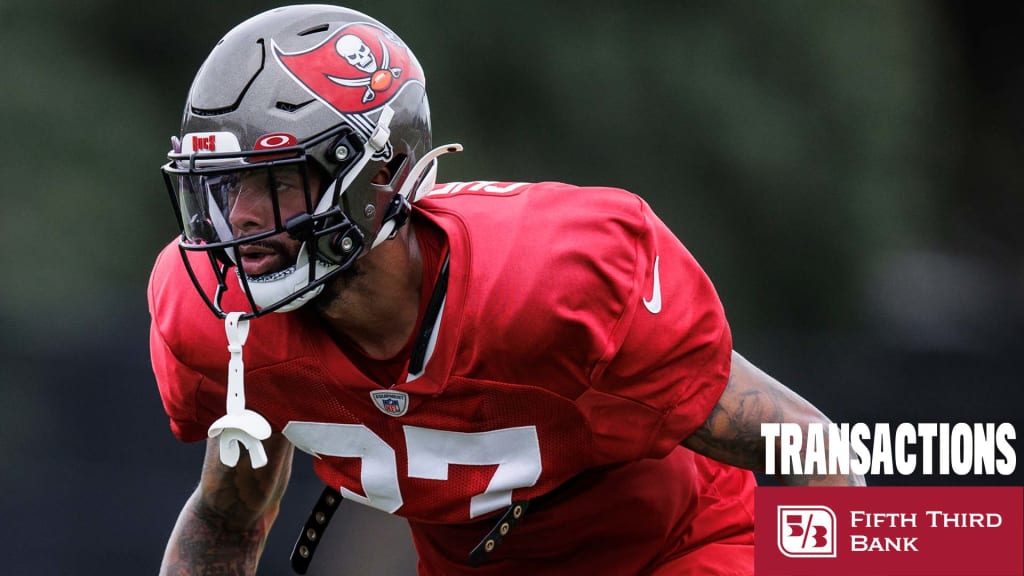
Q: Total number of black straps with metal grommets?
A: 2